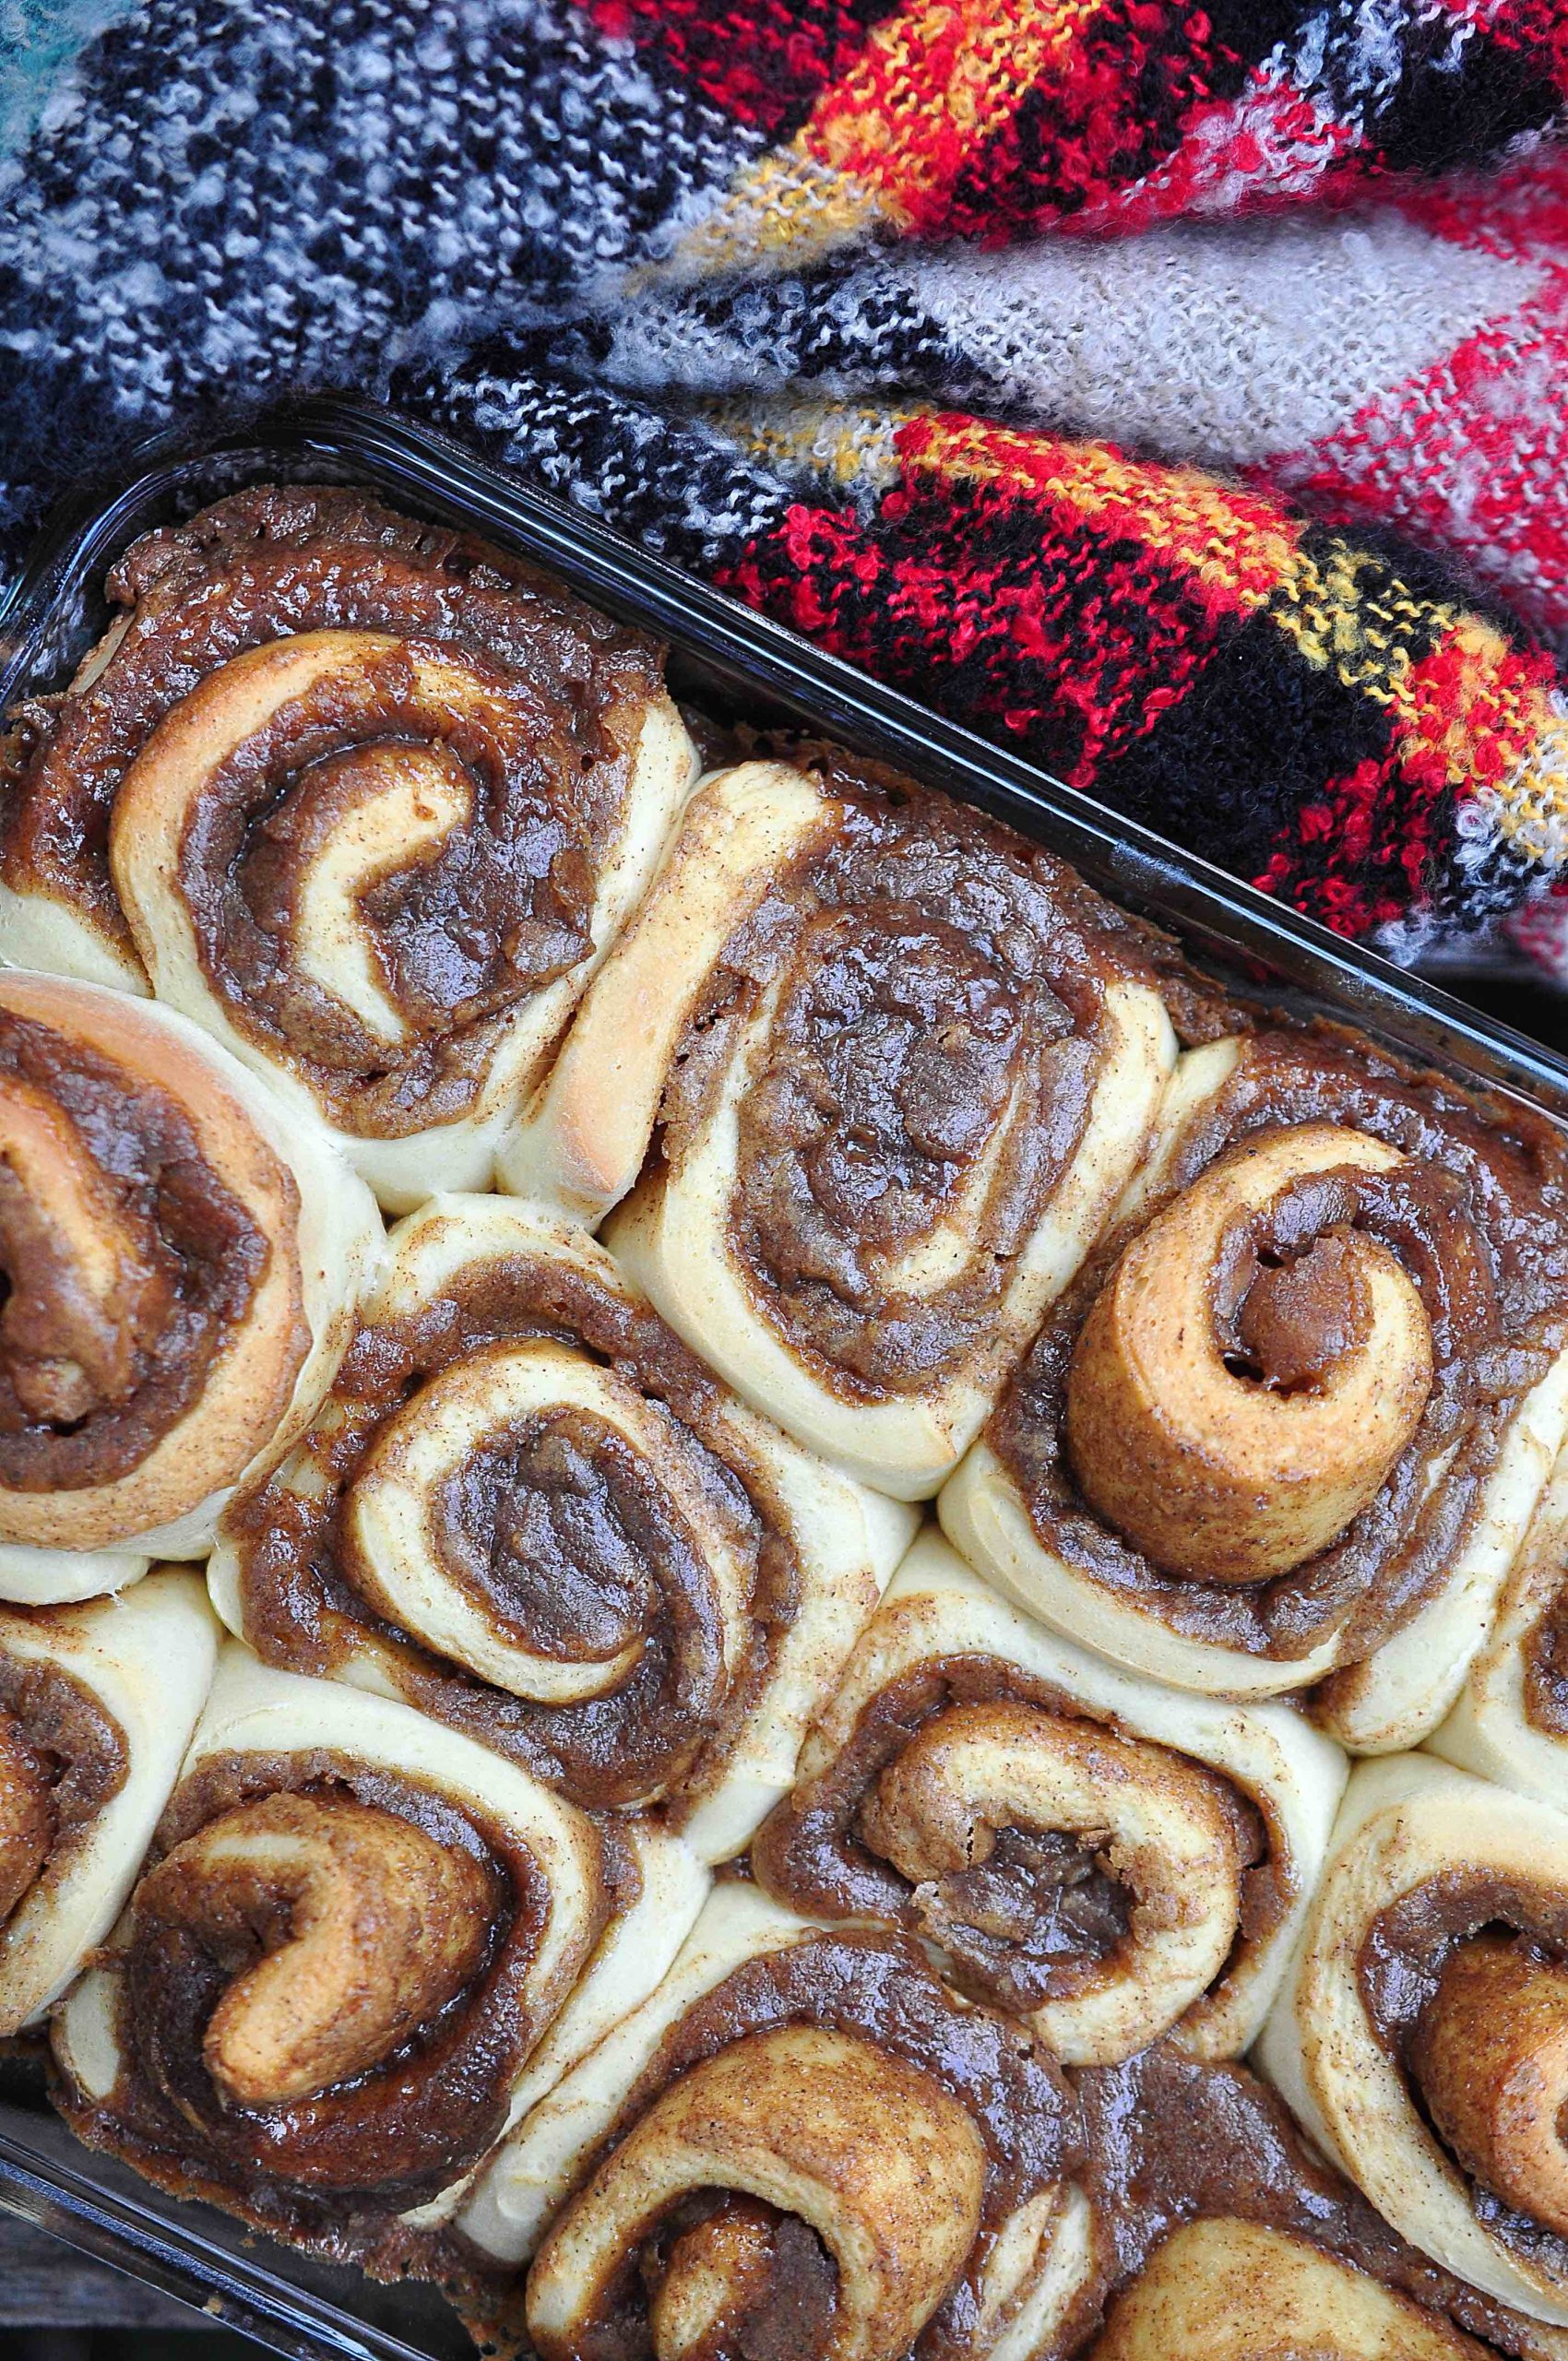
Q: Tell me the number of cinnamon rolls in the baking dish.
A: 12